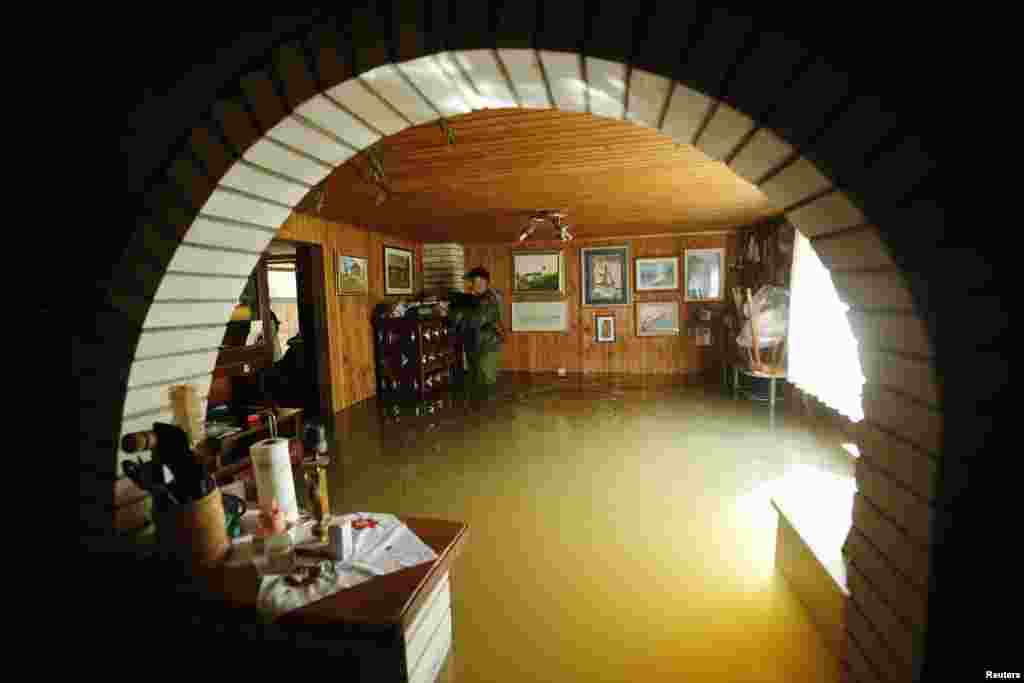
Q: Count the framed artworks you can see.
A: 9